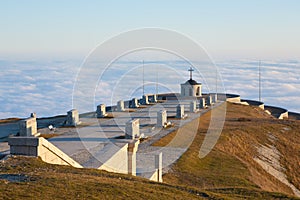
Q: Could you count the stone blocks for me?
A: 14